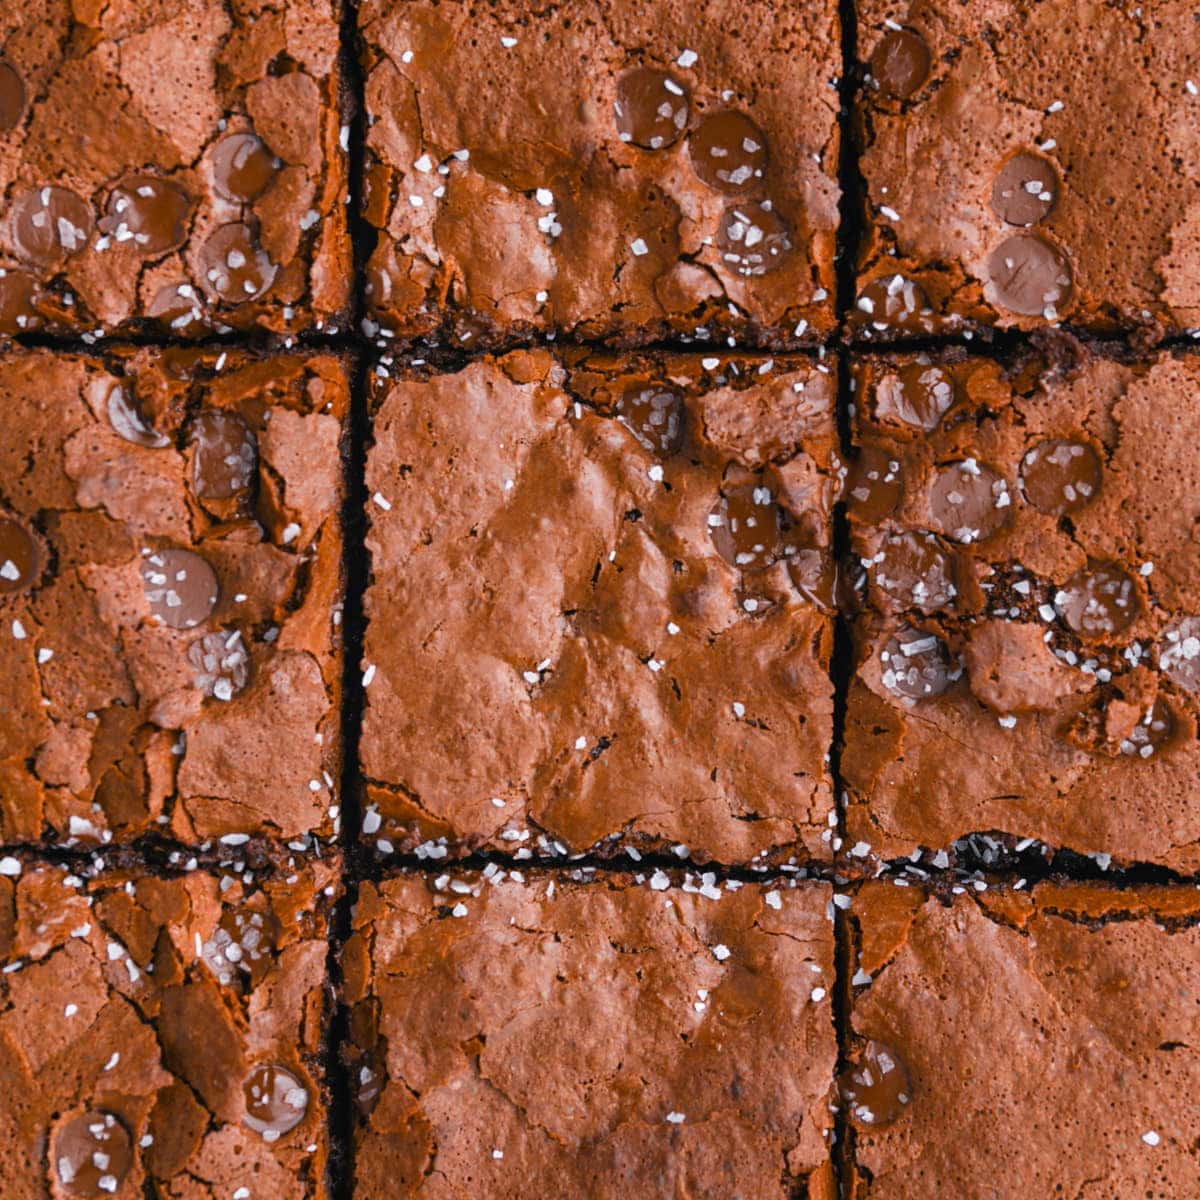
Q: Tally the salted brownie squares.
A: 9